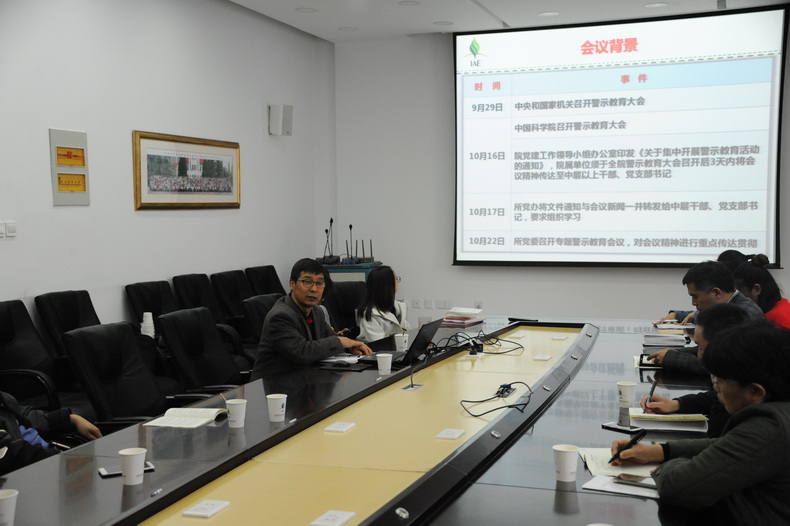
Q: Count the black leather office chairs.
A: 10